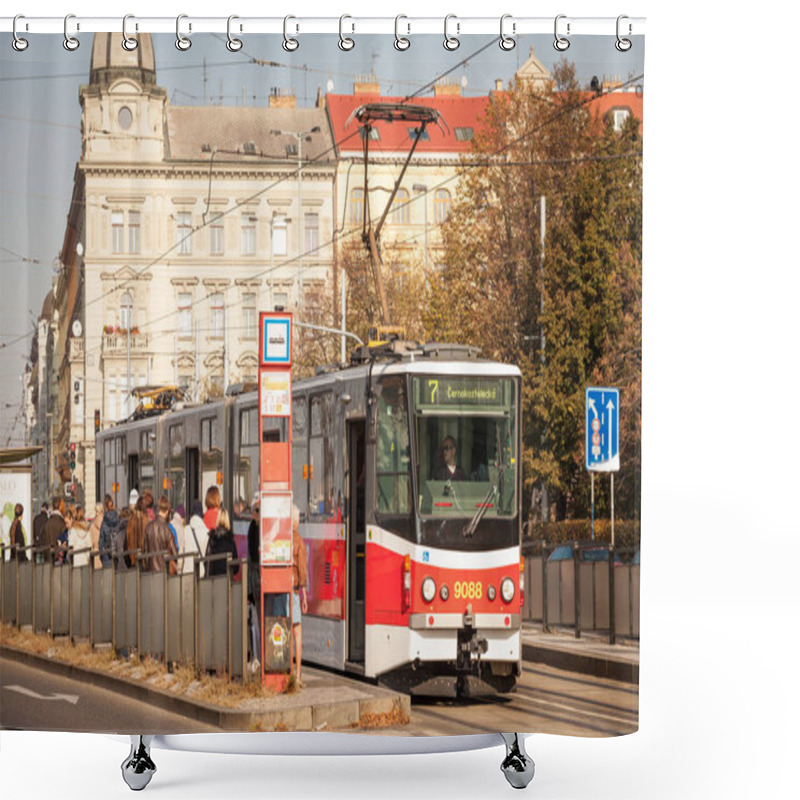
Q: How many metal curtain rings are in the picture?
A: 12